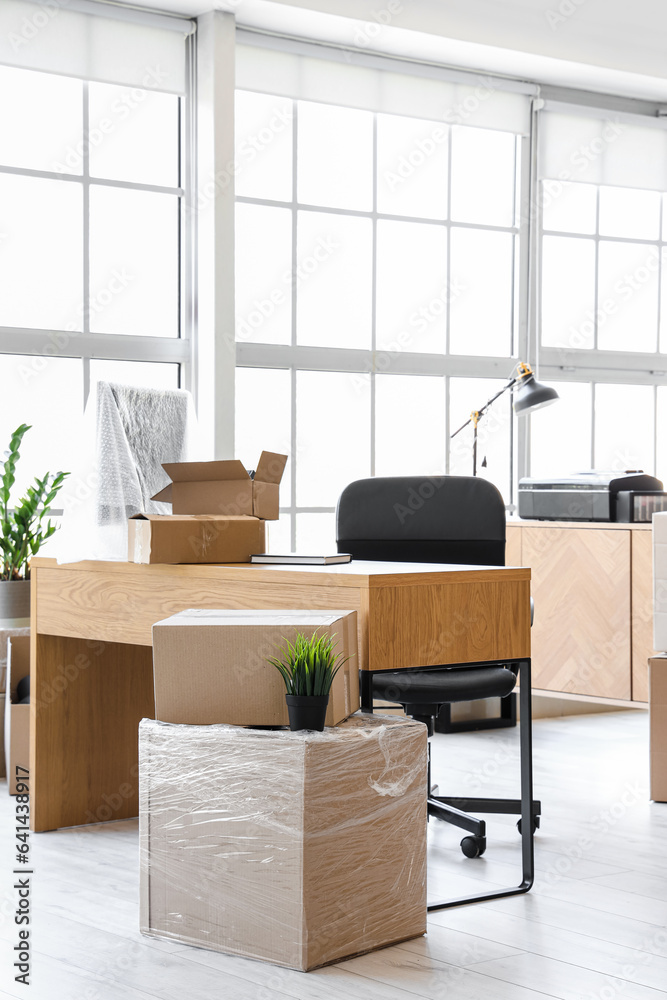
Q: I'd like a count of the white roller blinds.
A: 3